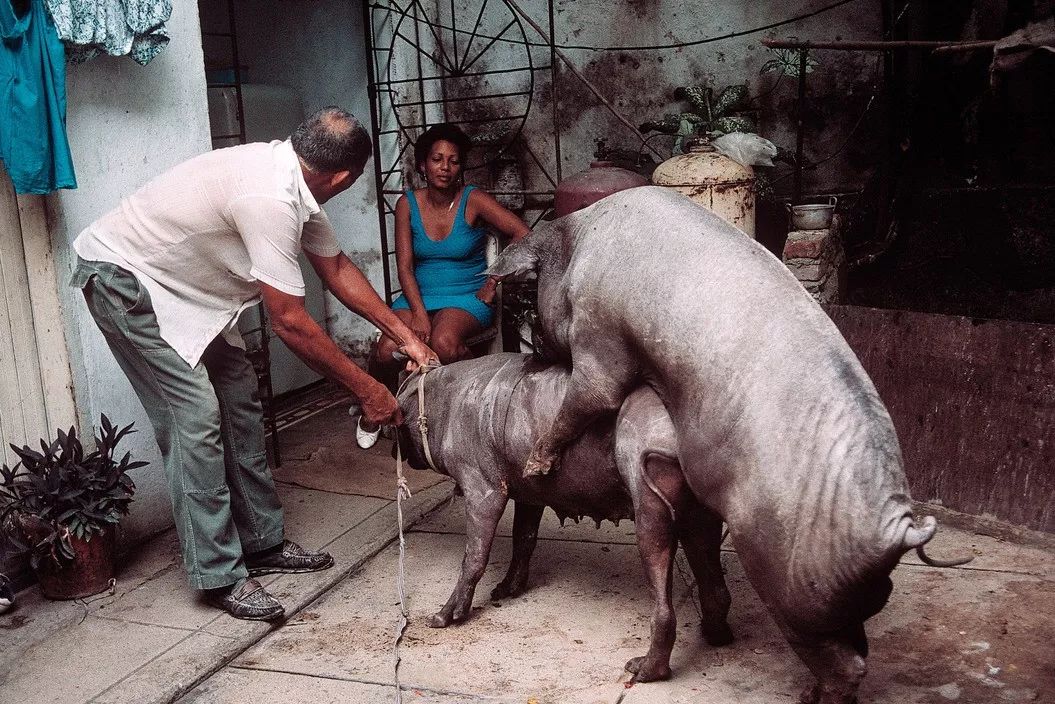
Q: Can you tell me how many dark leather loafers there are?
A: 2